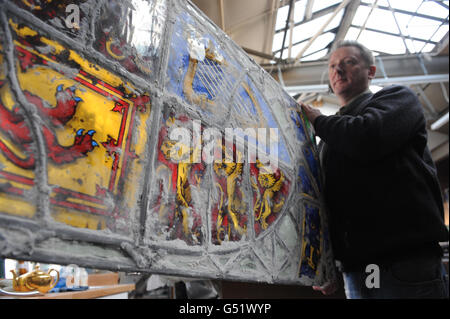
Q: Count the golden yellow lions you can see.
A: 3